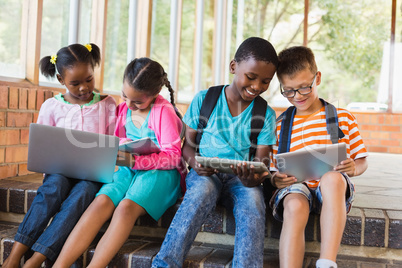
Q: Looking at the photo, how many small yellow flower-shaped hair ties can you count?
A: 2